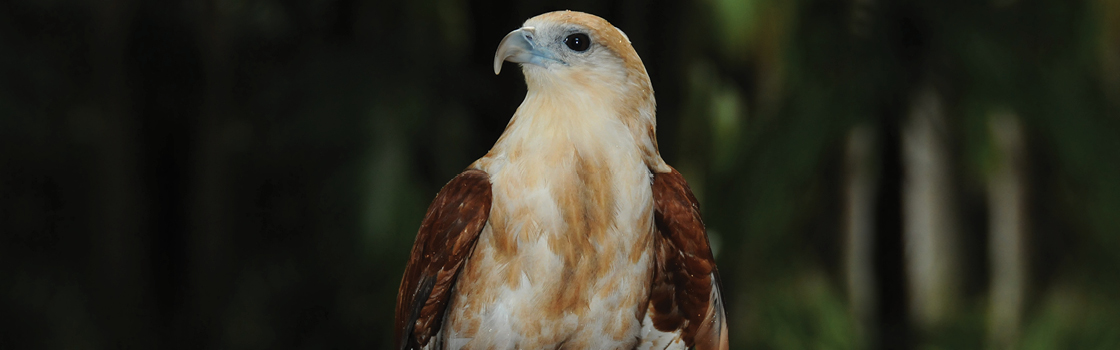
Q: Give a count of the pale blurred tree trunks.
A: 3